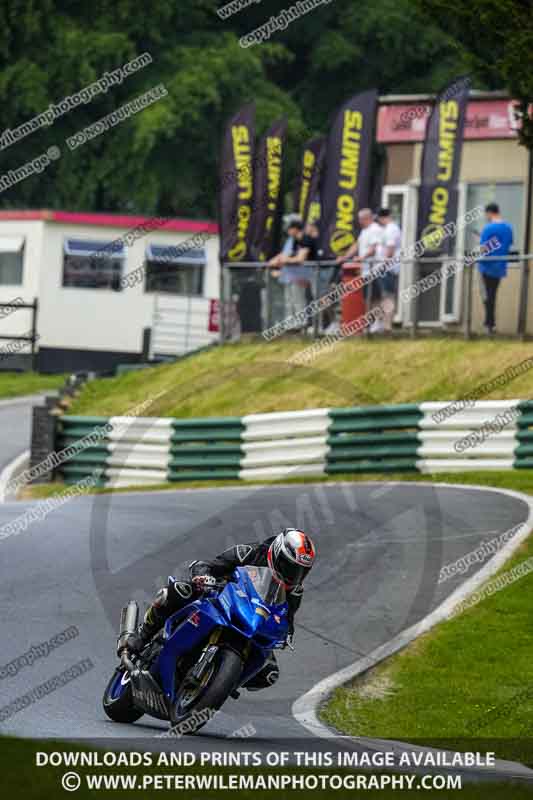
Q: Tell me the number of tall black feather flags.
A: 5